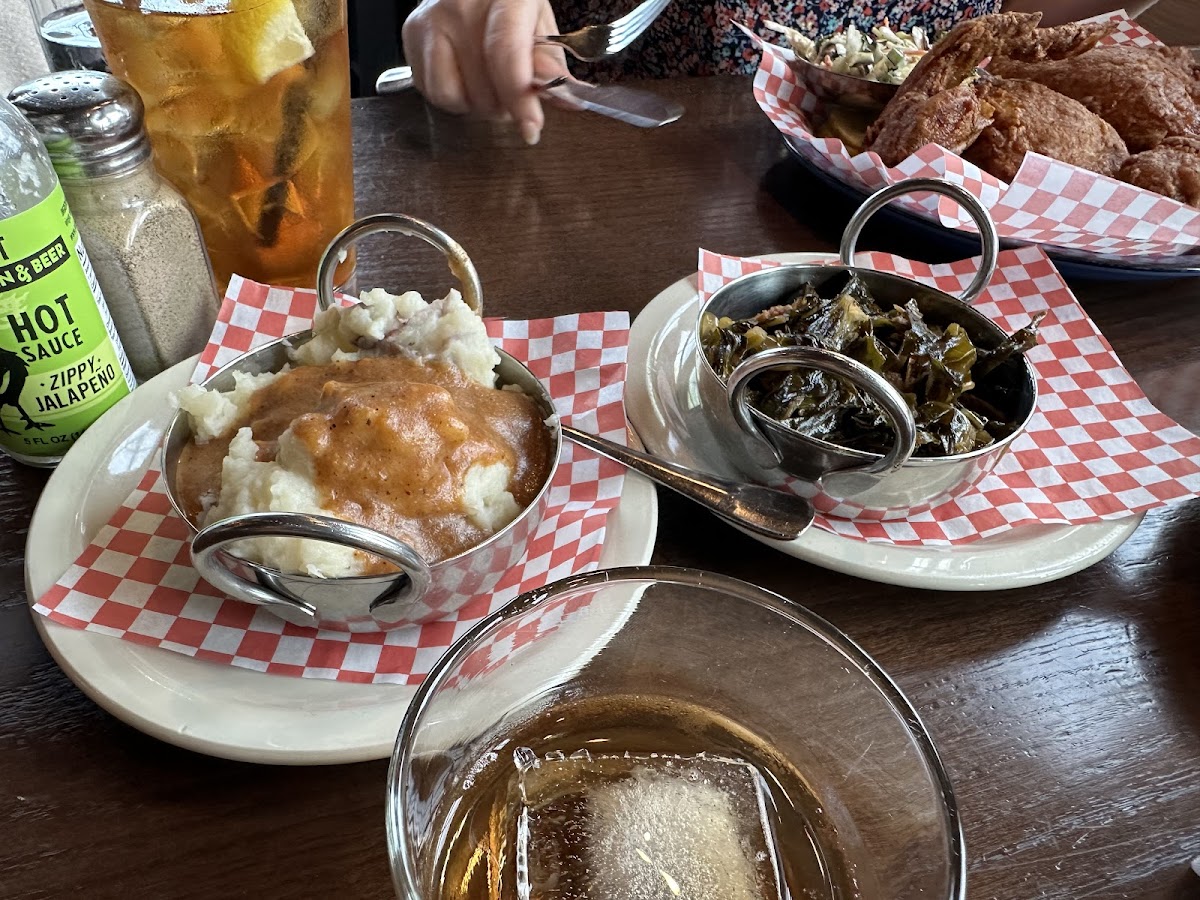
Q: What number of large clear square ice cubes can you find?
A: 1